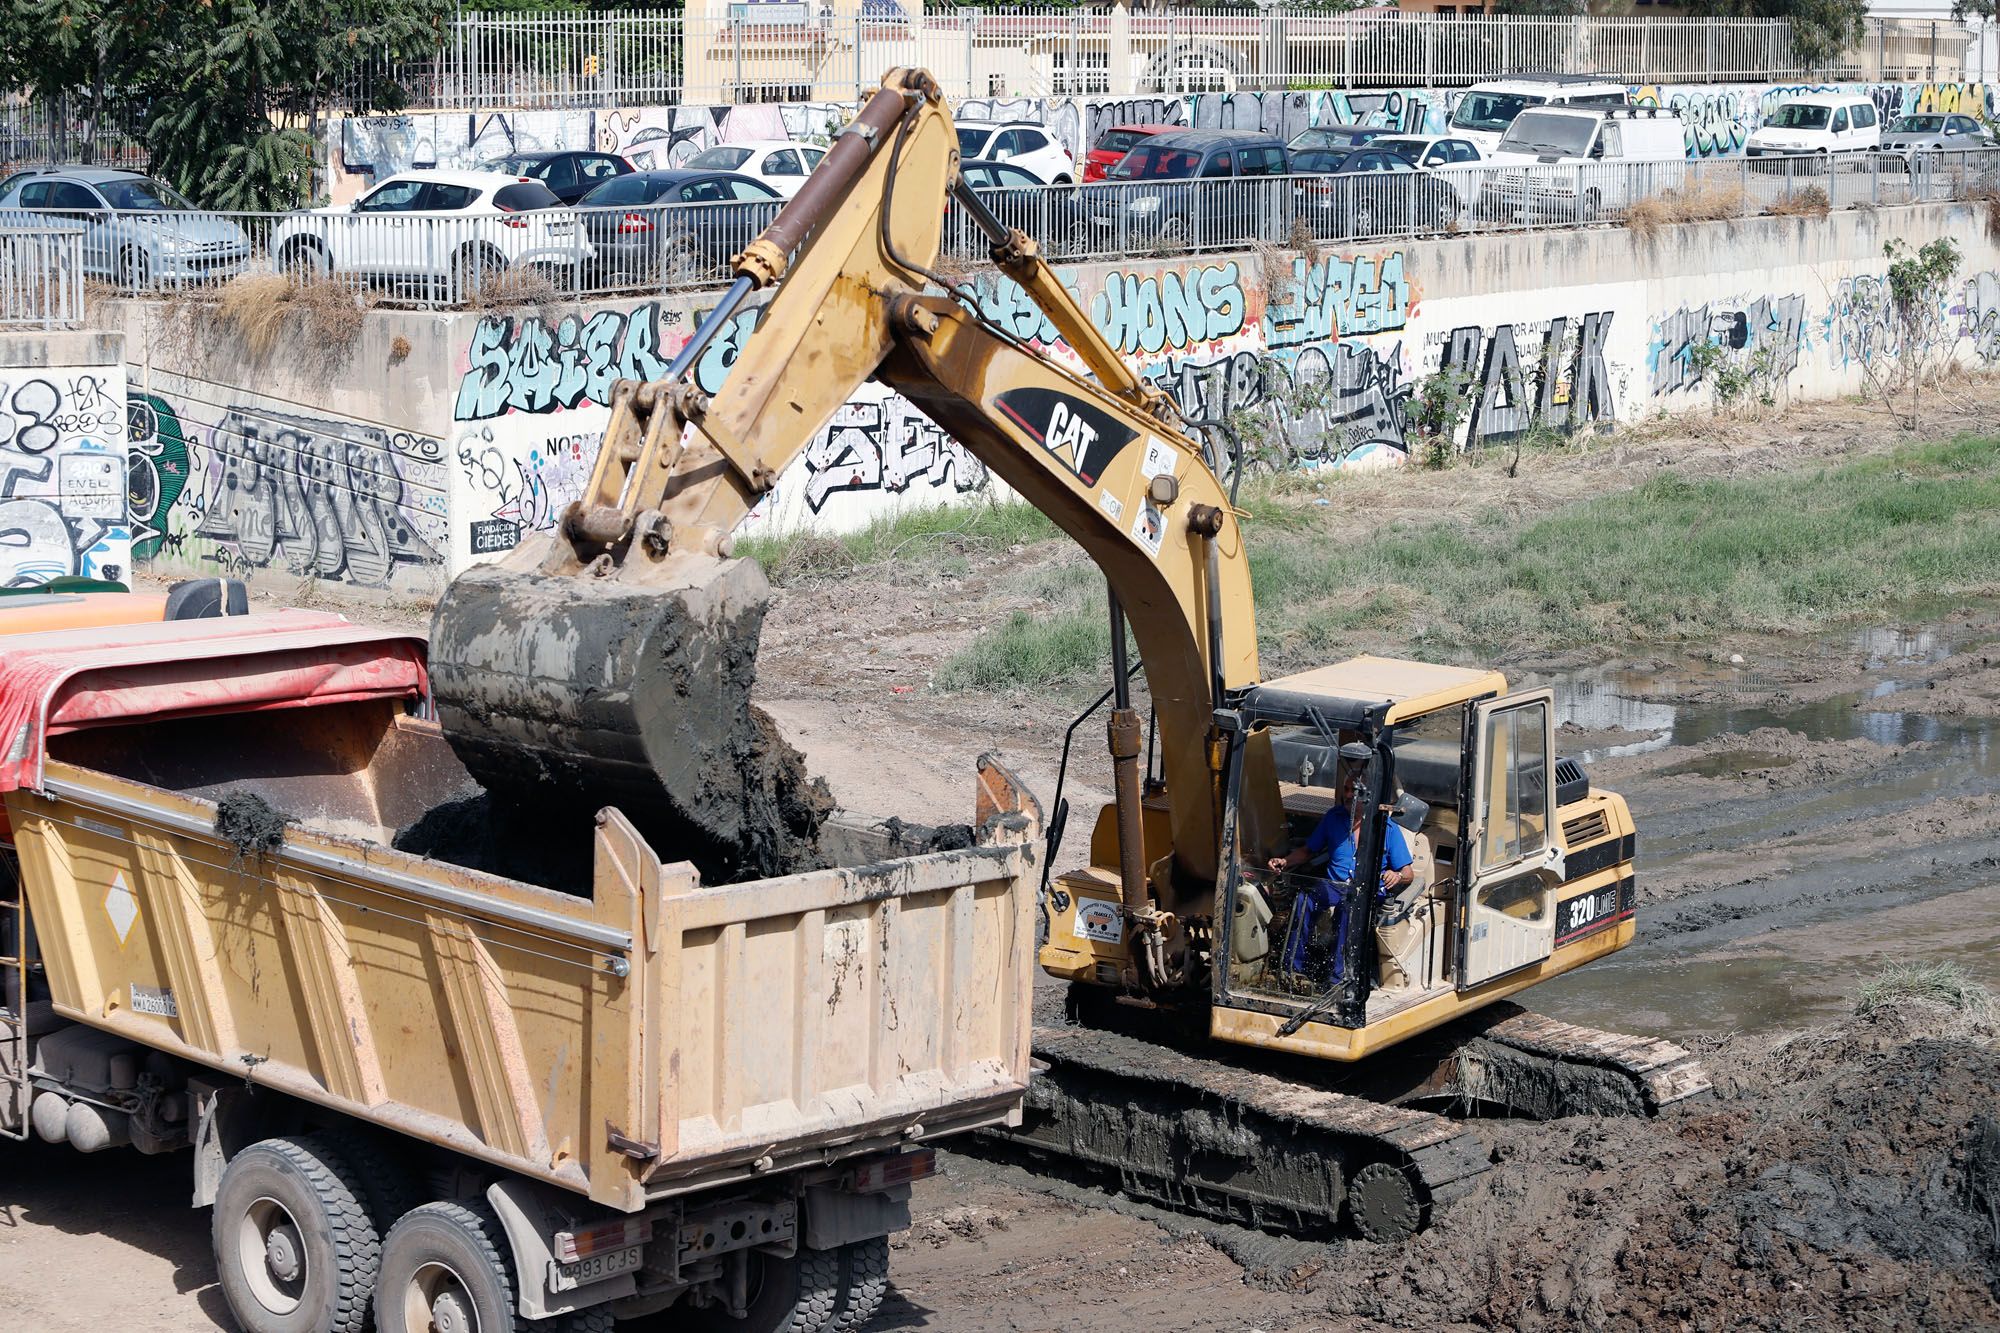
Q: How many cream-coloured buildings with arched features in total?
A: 1